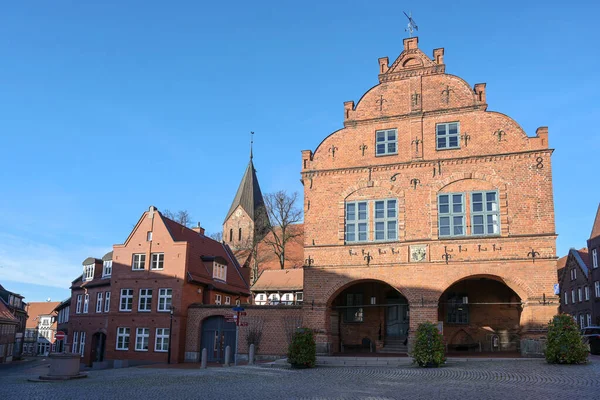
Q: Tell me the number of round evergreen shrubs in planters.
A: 3